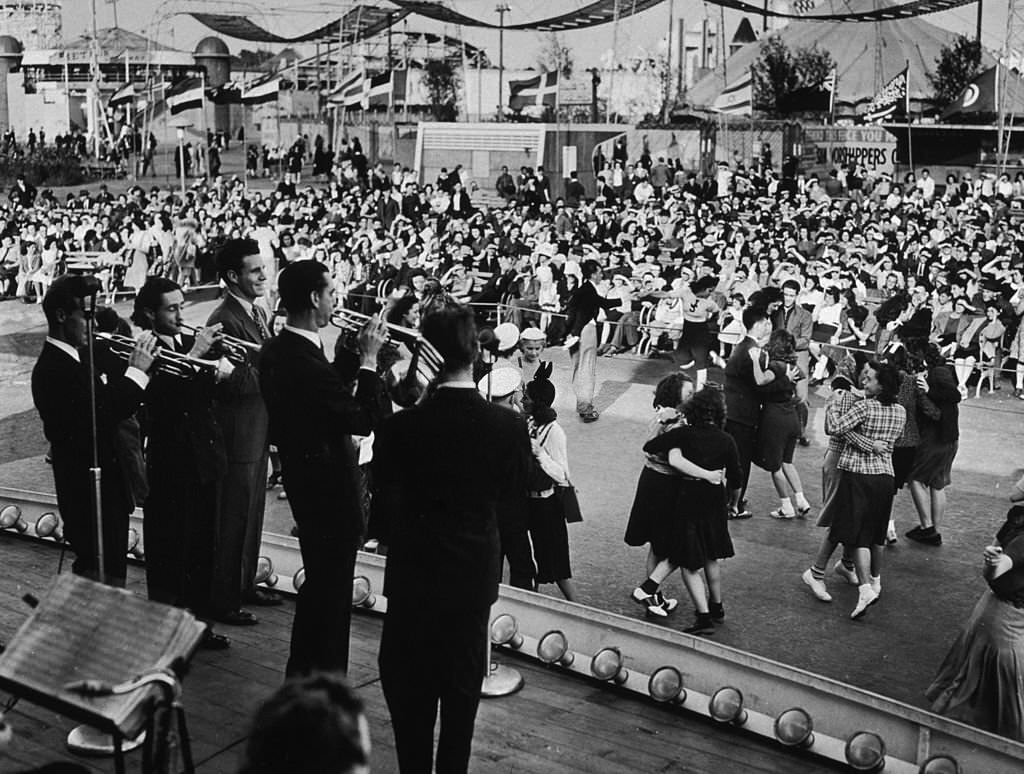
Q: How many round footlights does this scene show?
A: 14